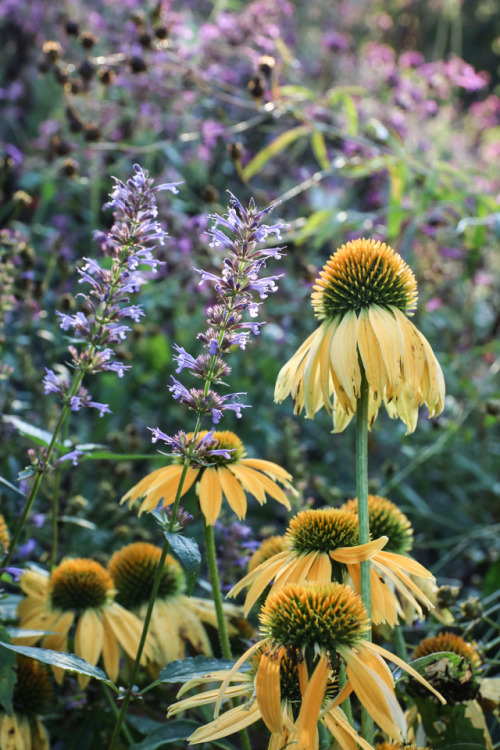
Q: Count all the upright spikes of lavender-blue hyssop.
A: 2